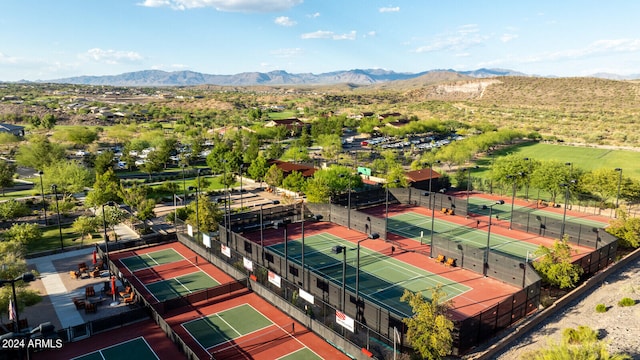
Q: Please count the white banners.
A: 7